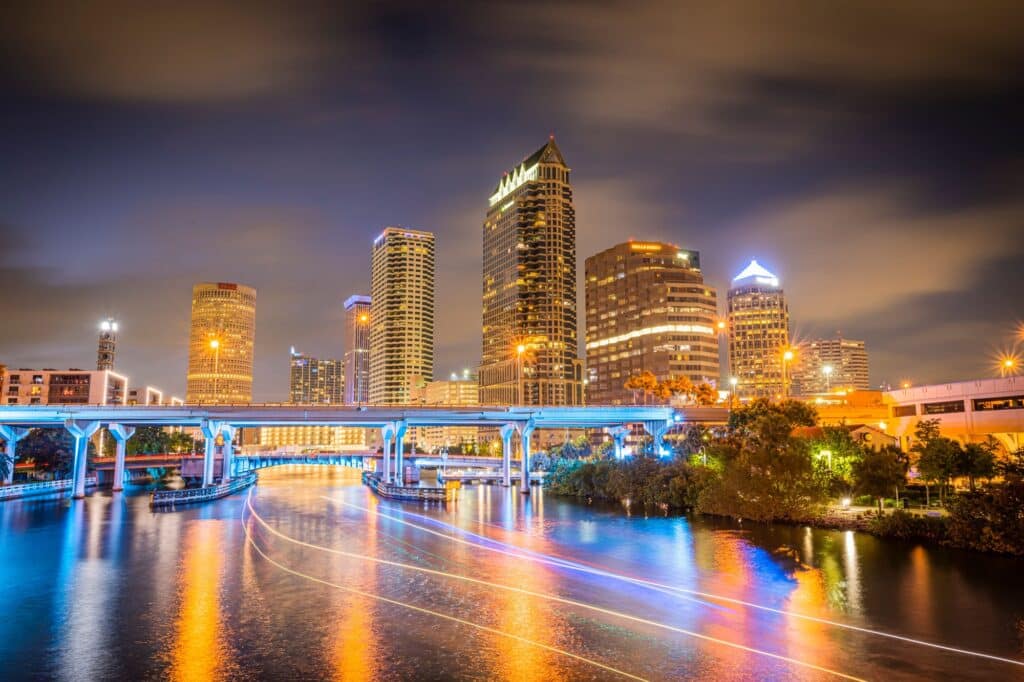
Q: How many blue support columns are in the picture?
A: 11